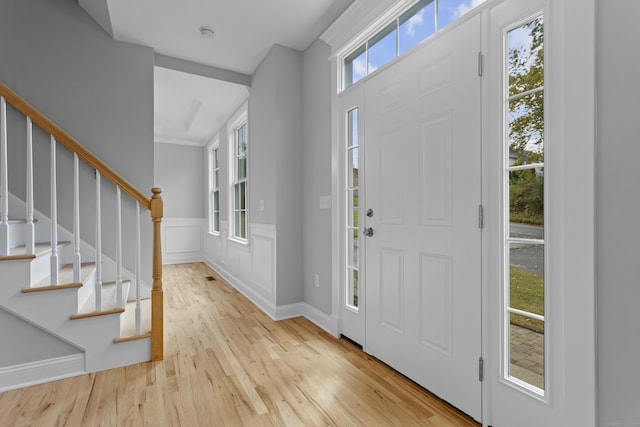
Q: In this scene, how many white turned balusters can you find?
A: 7